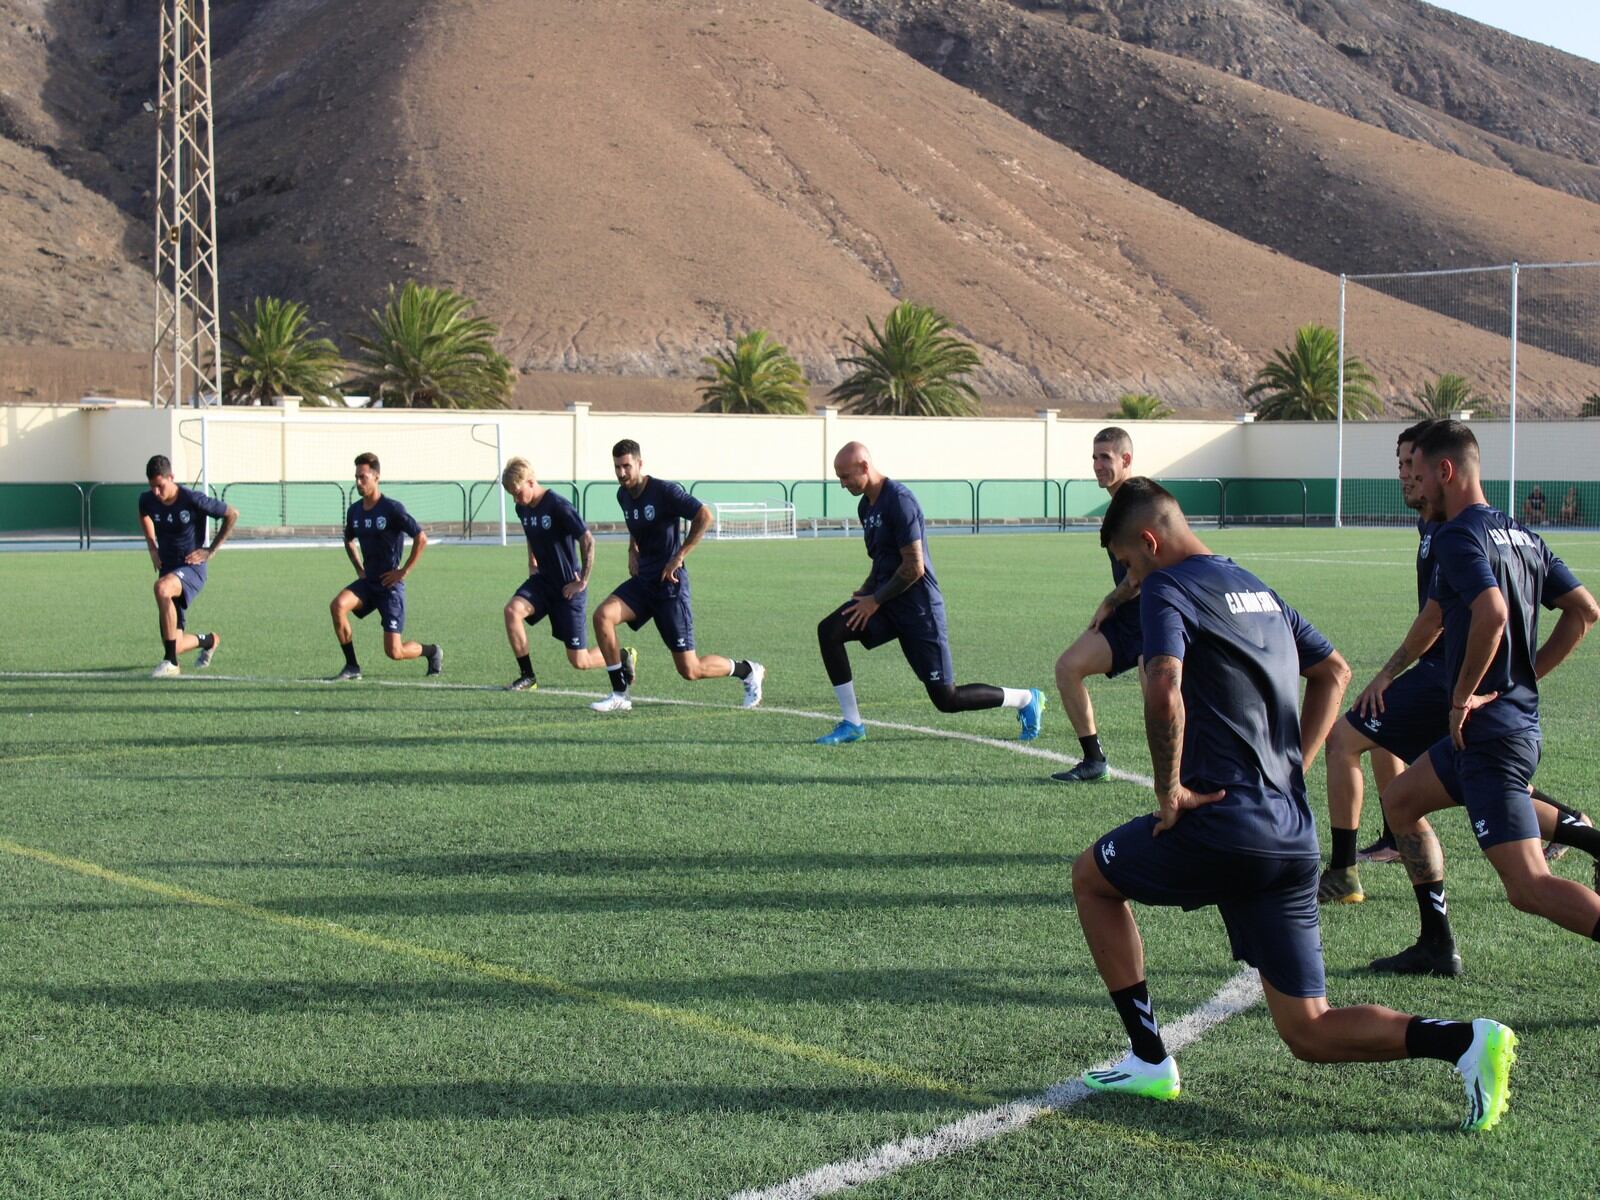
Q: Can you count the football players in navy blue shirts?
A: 9